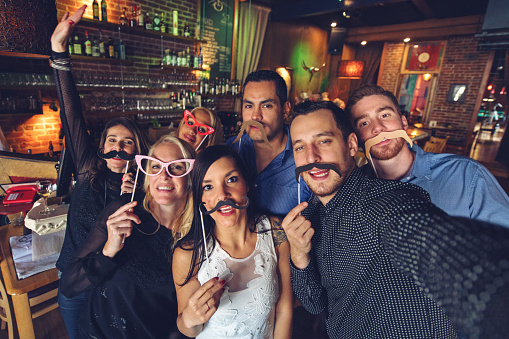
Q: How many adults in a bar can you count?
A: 7